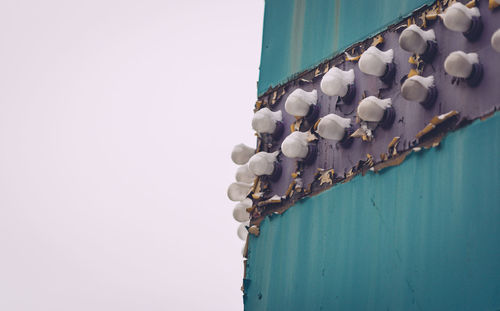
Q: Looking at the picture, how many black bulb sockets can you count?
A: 12